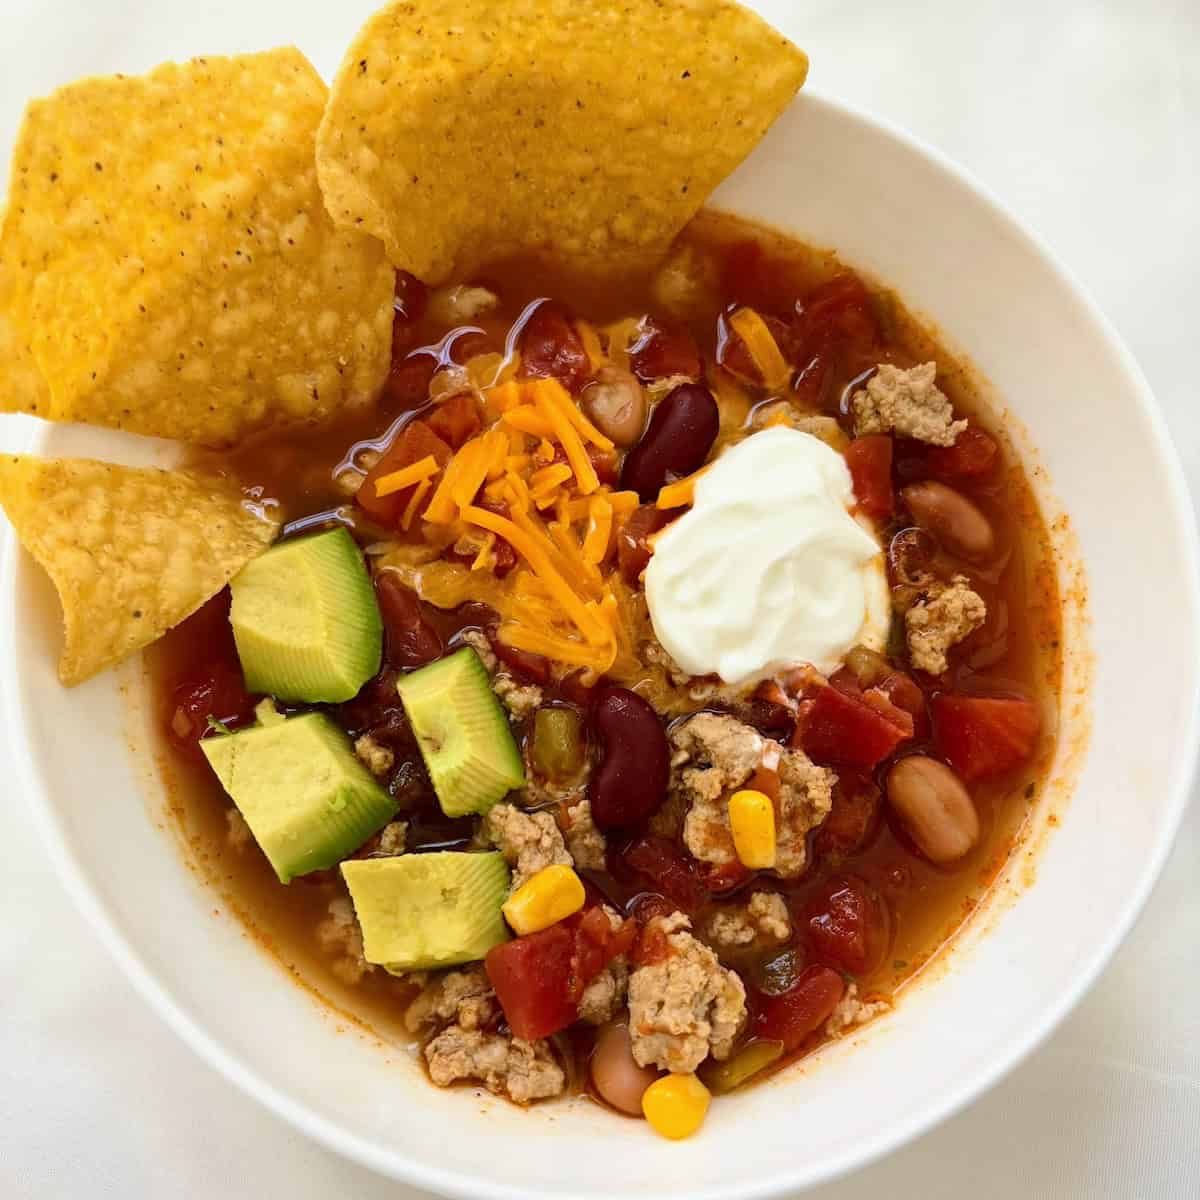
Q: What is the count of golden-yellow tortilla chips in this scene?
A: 3